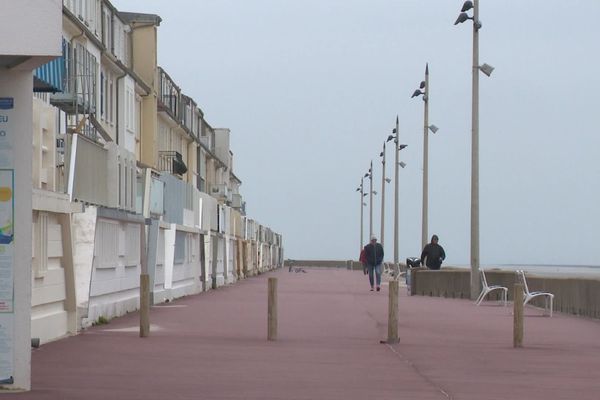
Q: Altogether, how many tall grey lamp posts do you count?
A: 6